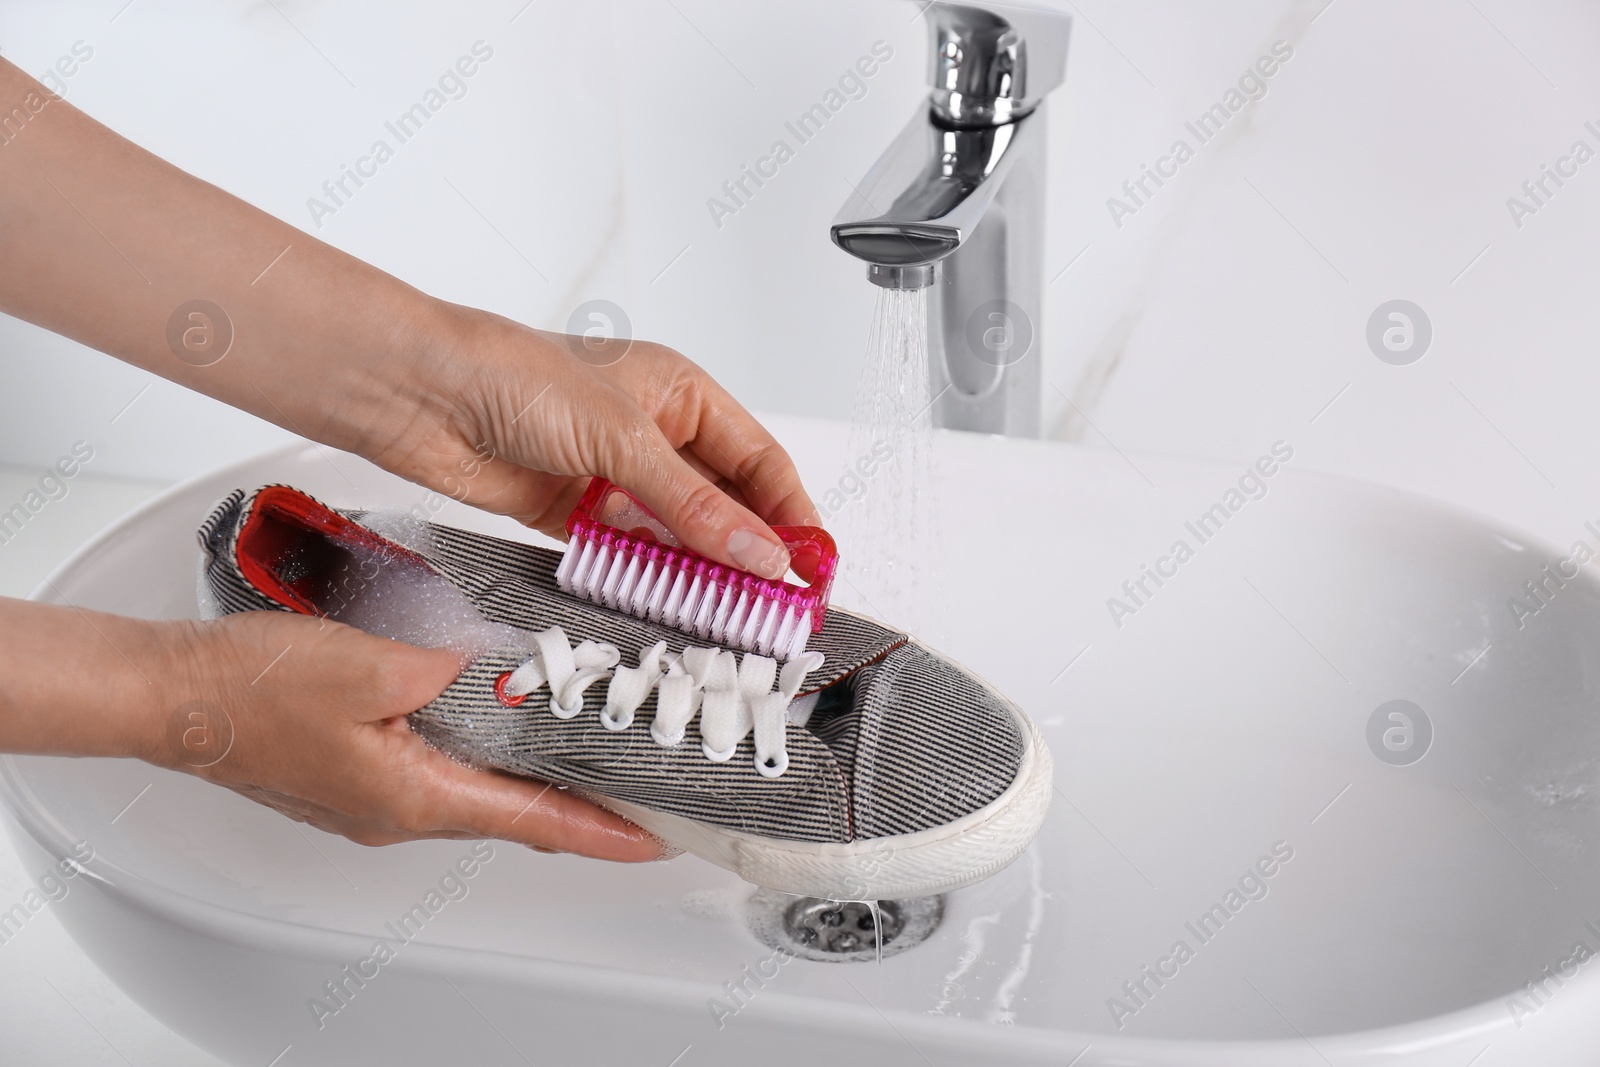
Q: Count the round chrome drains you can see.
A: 1